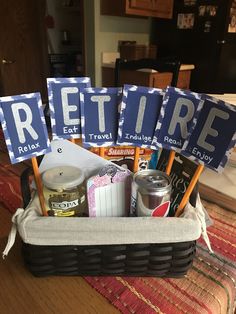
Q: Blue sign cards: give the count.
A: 6